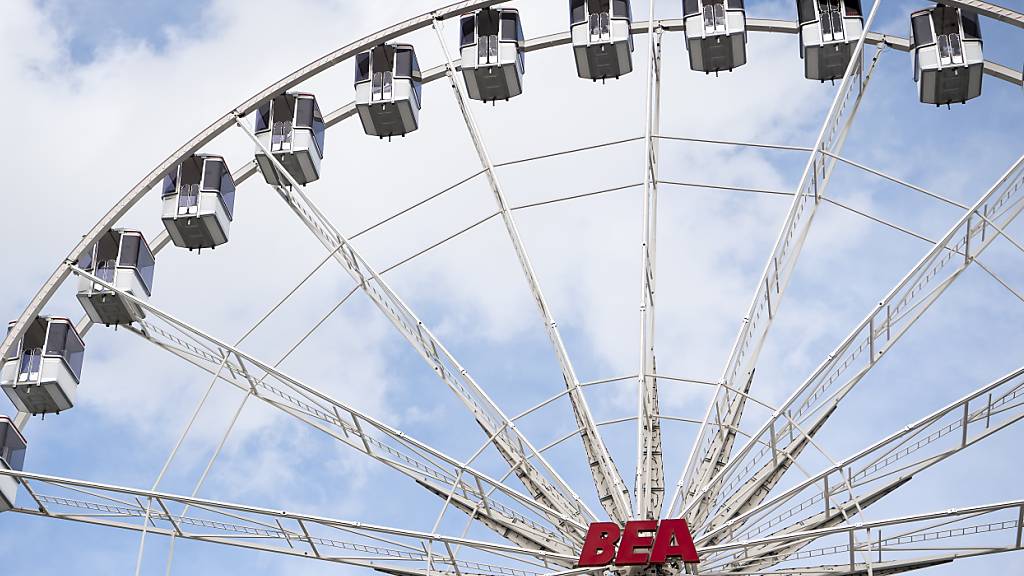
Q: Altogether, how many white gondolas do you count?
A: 11